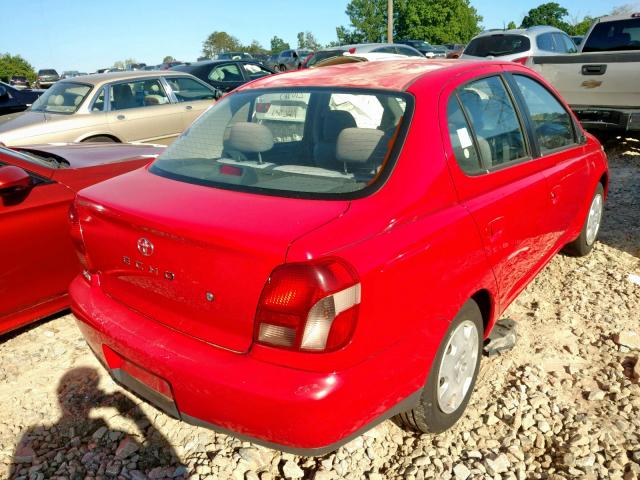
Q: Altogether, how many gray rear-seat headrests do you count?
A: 2